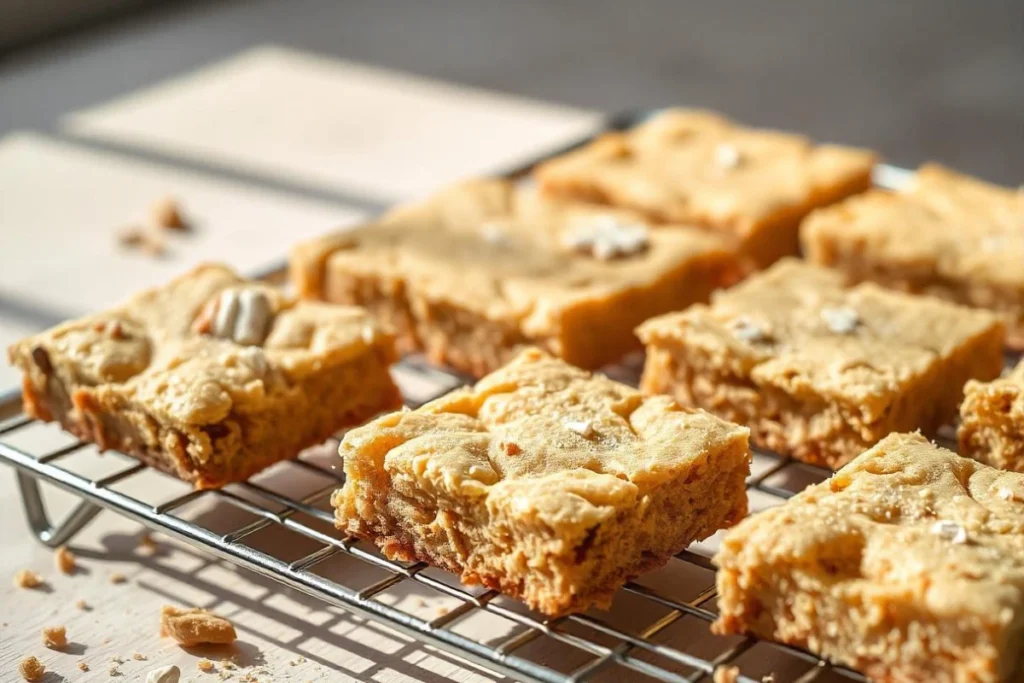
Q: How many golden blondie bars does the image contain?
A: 8